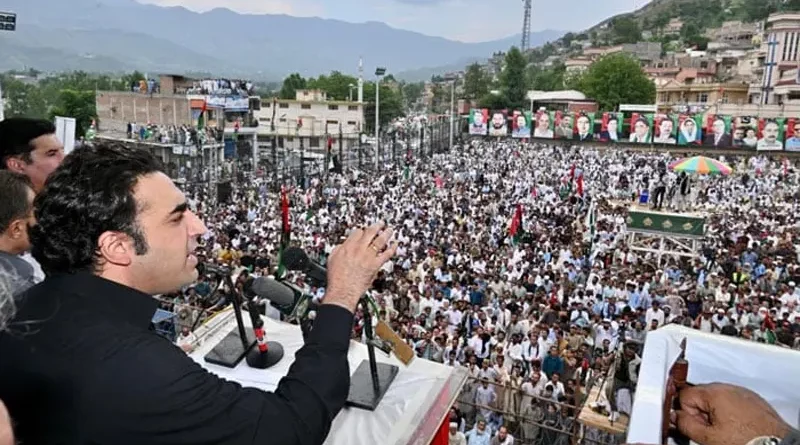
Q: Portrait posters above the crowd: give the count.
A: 14